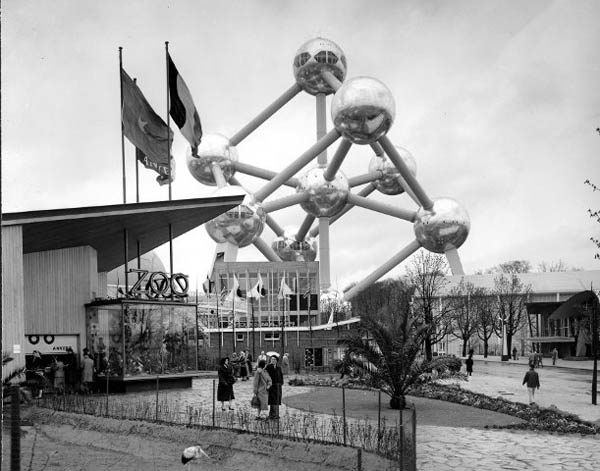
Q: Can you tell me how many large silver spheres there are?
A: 8